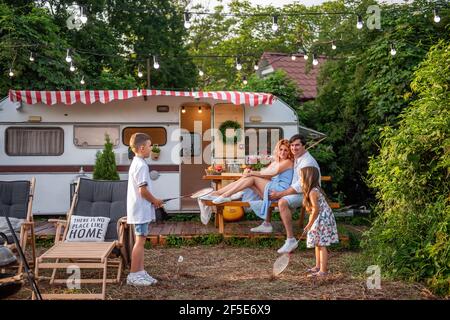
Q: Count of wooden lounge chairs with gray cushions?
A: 2